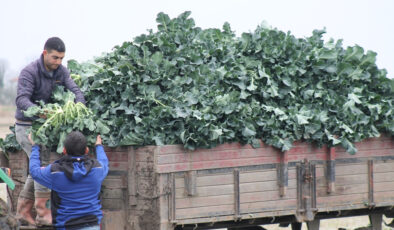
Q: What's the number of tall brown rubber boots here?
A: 2